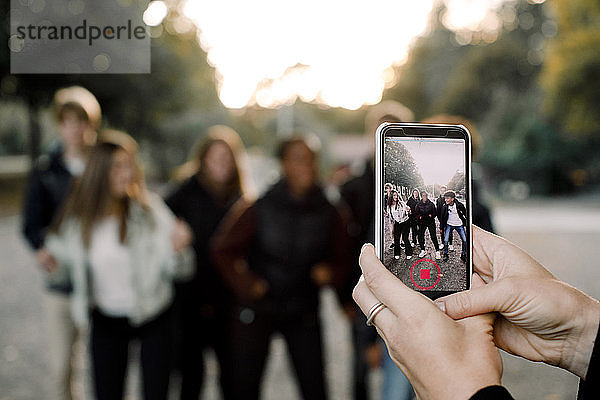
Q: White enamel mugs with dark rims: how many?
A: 0